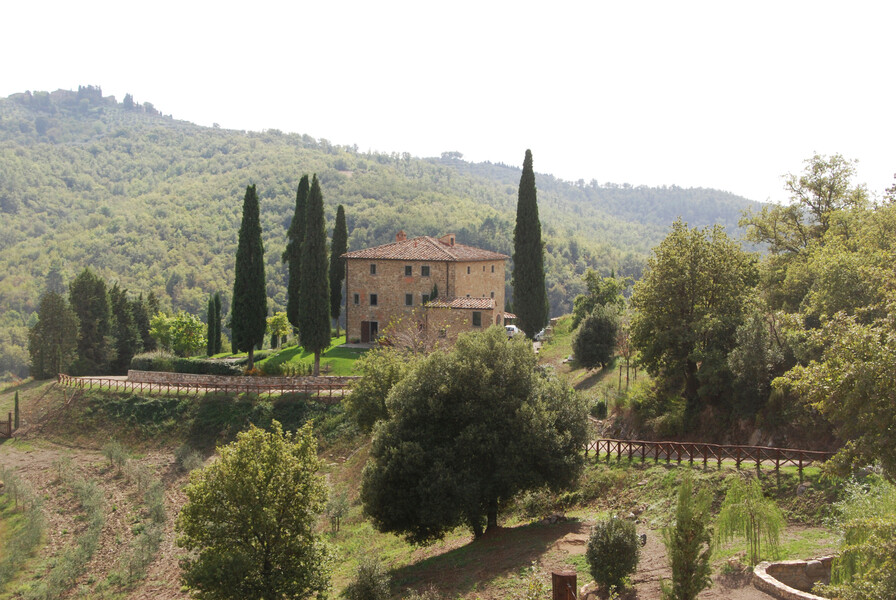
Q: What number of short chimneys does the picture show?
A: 2